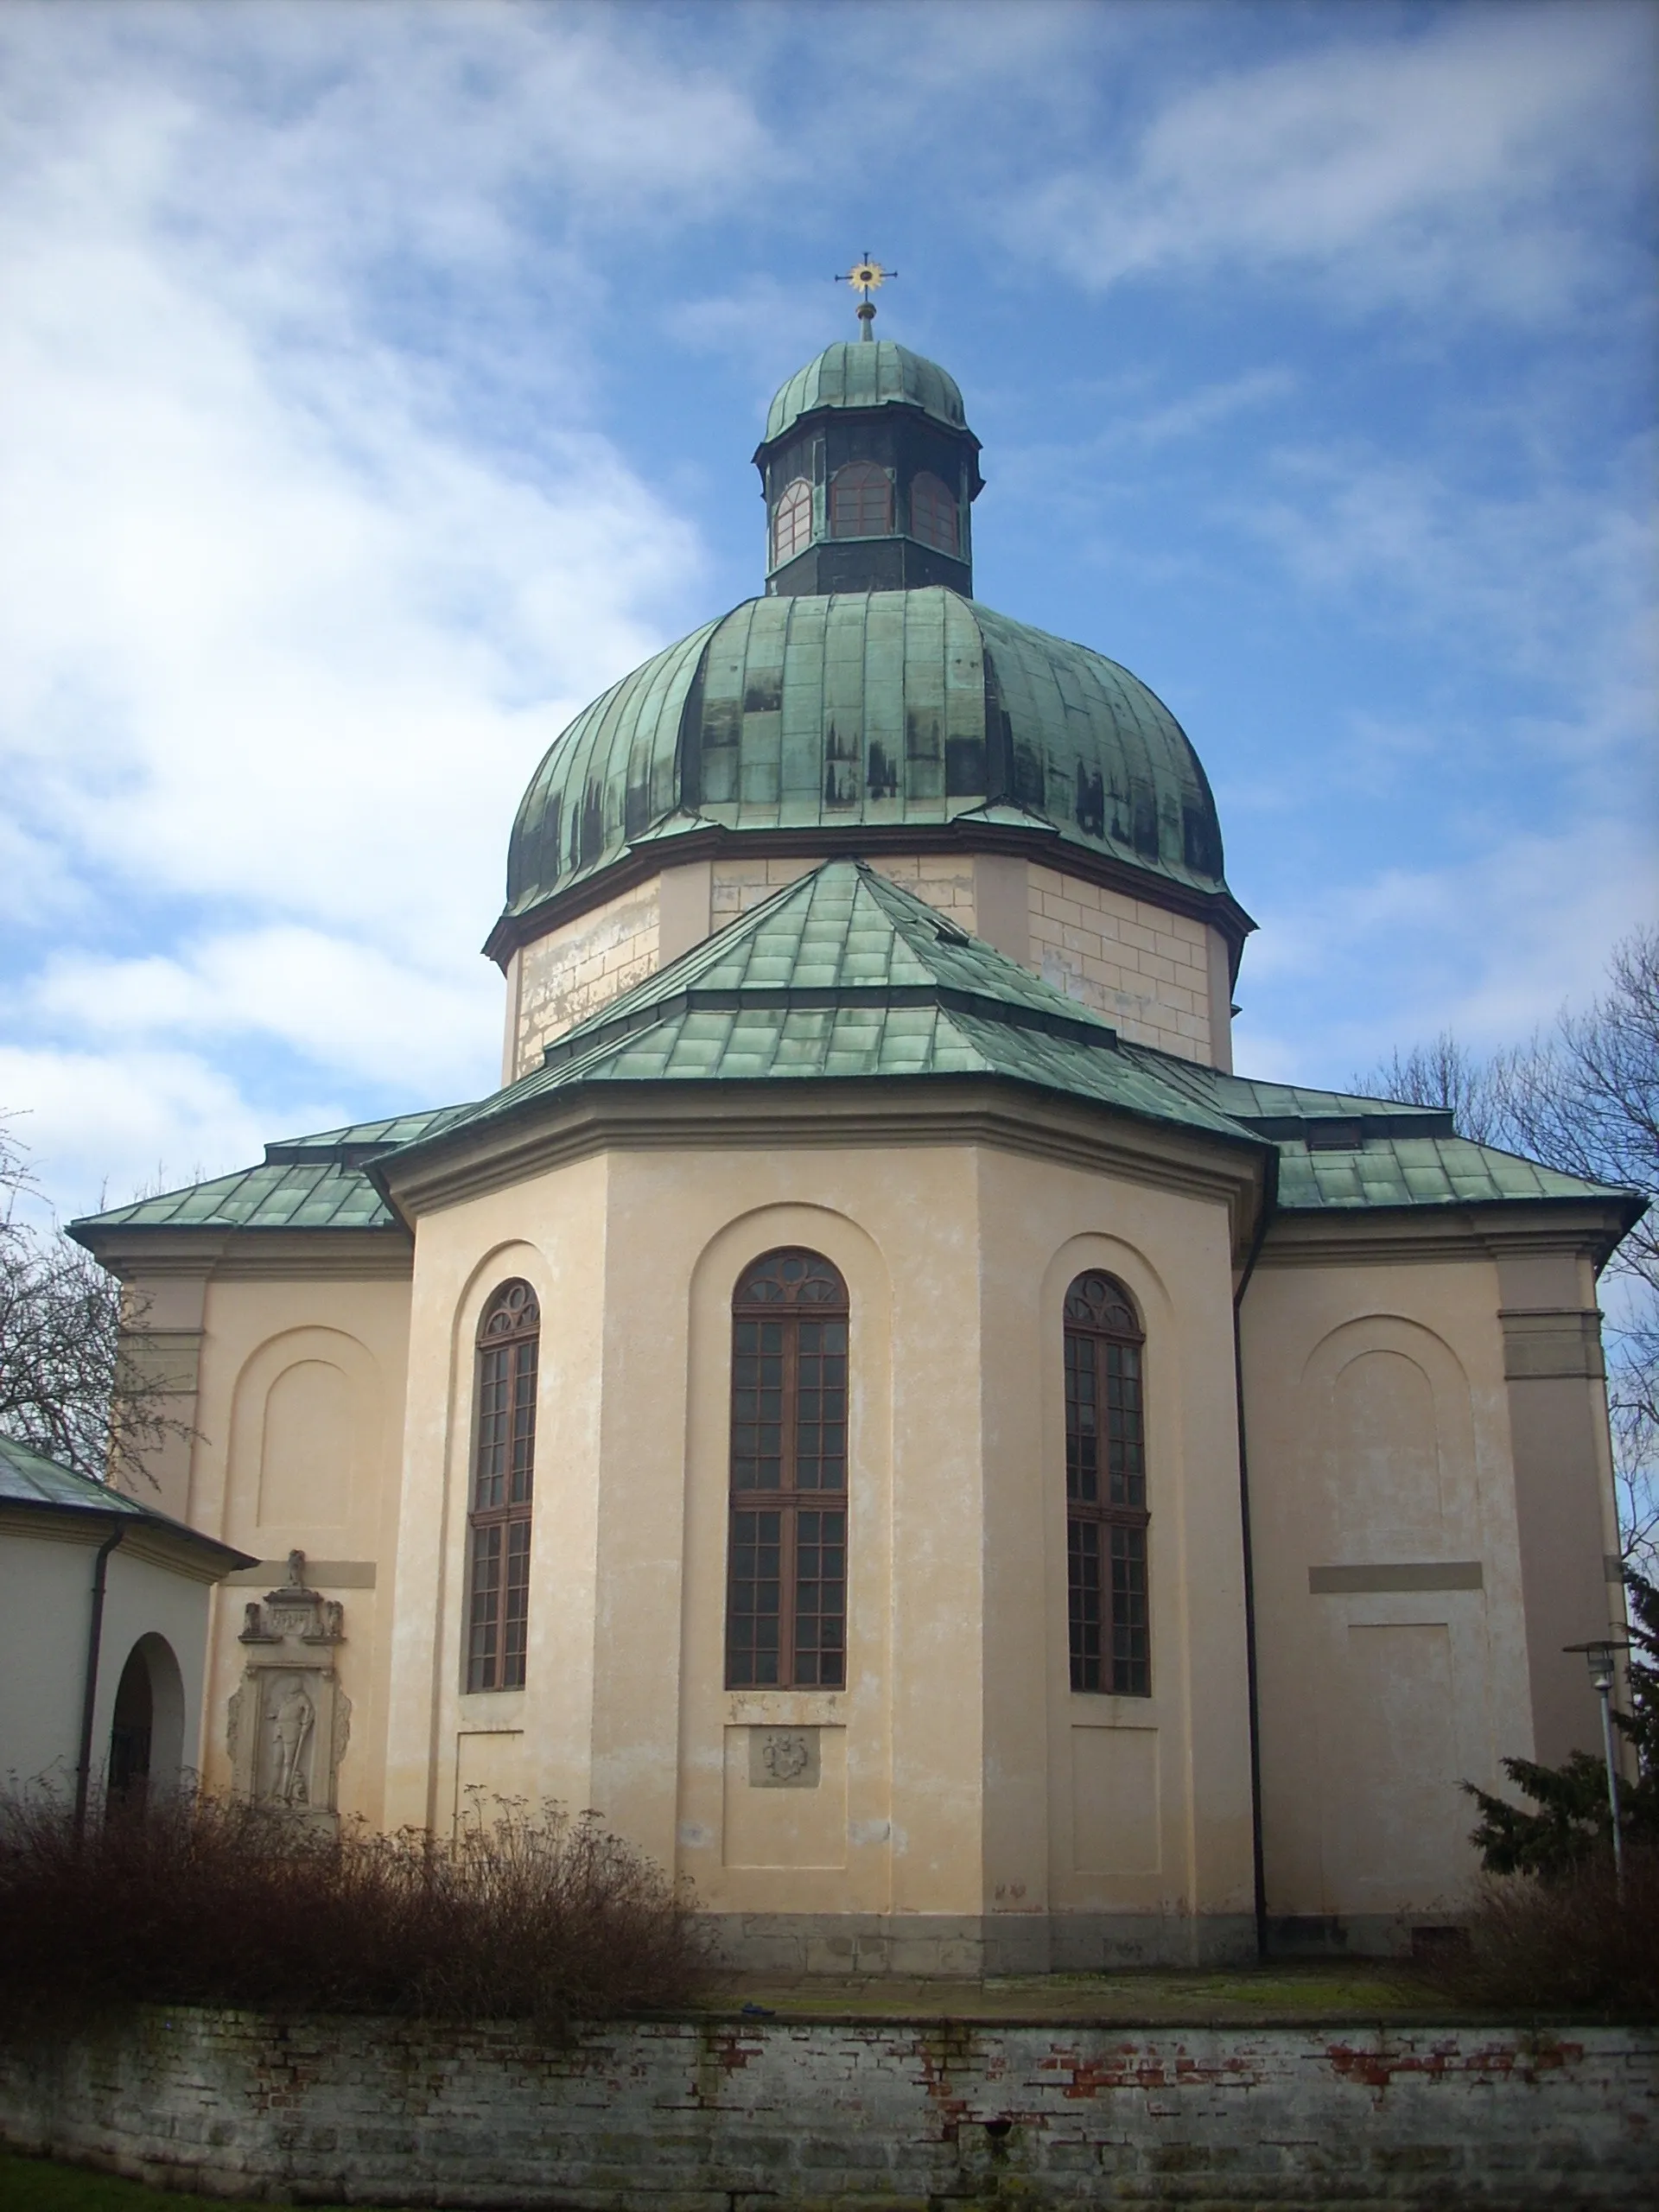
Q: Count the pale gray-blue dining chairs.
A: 0